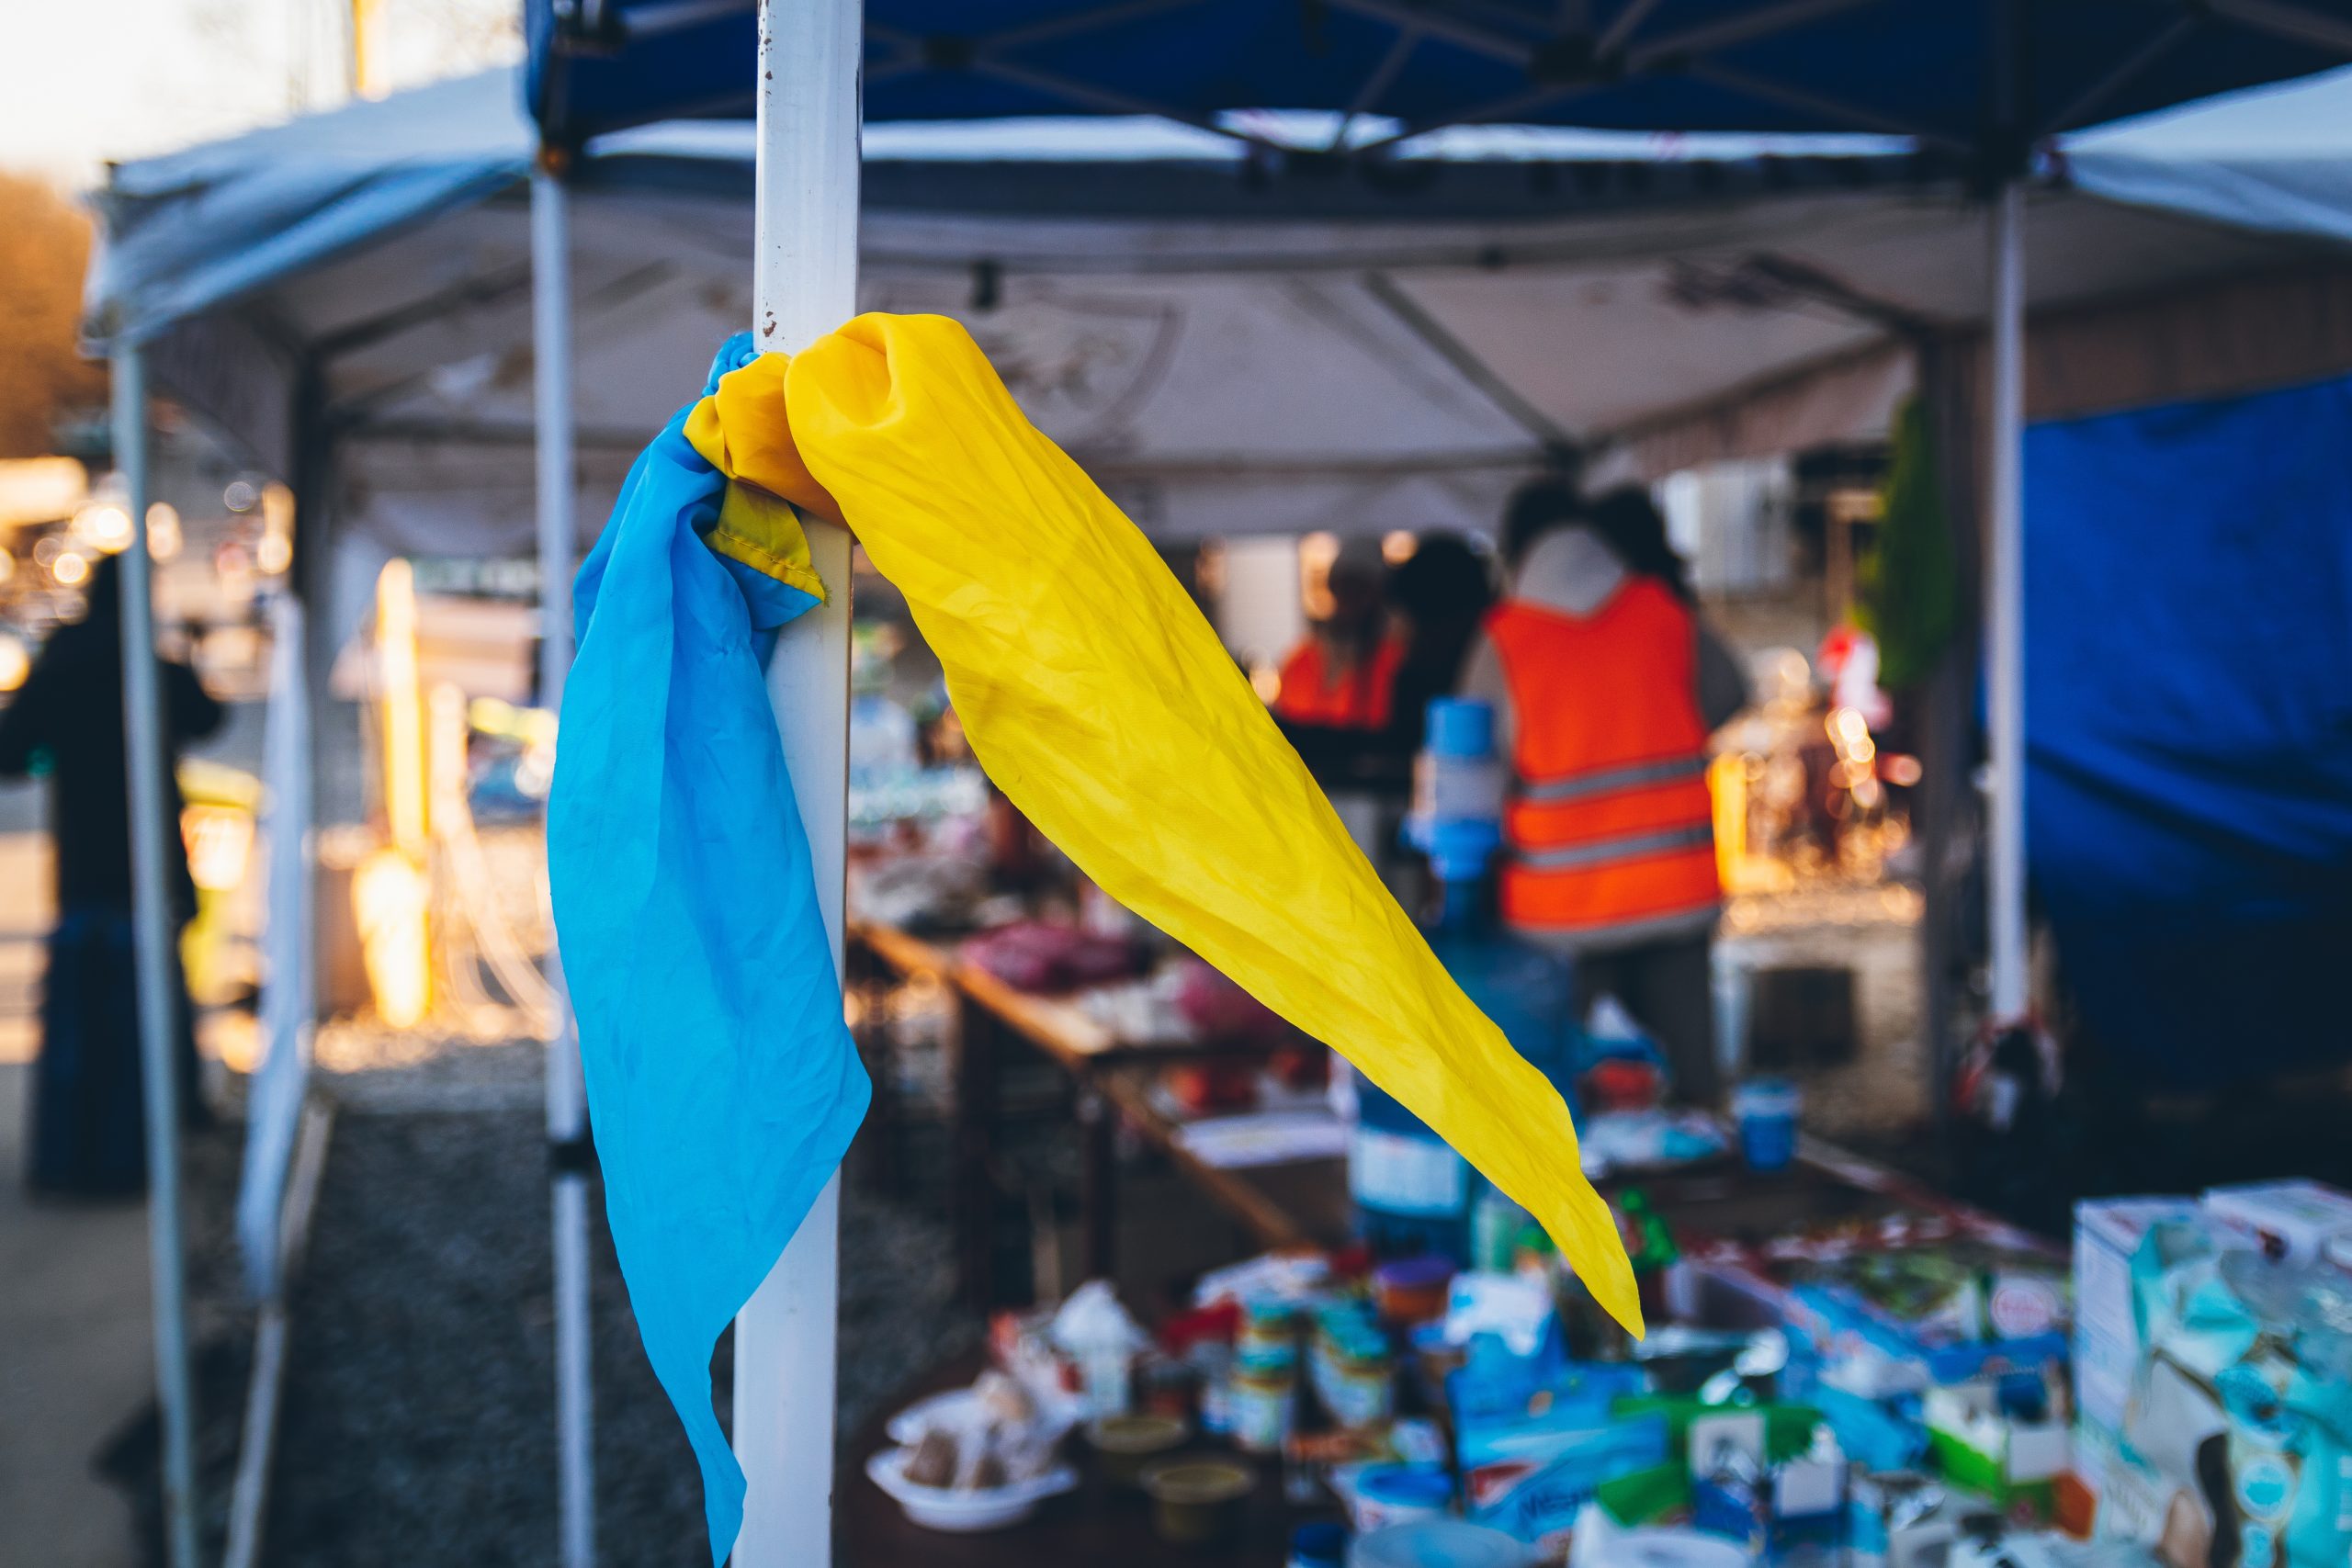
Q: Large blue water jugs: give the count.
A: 1